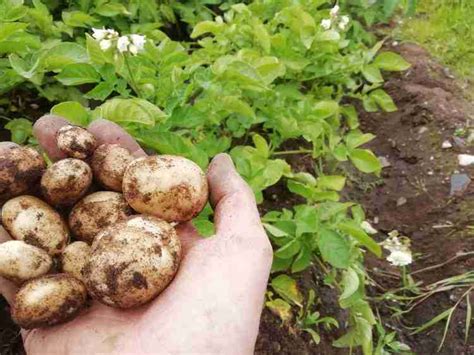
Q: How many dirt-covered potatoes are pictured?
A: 11